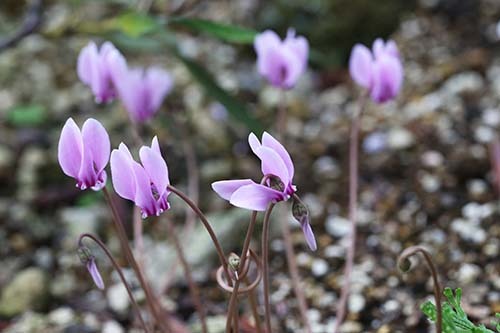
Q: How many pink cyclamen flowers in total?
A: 7